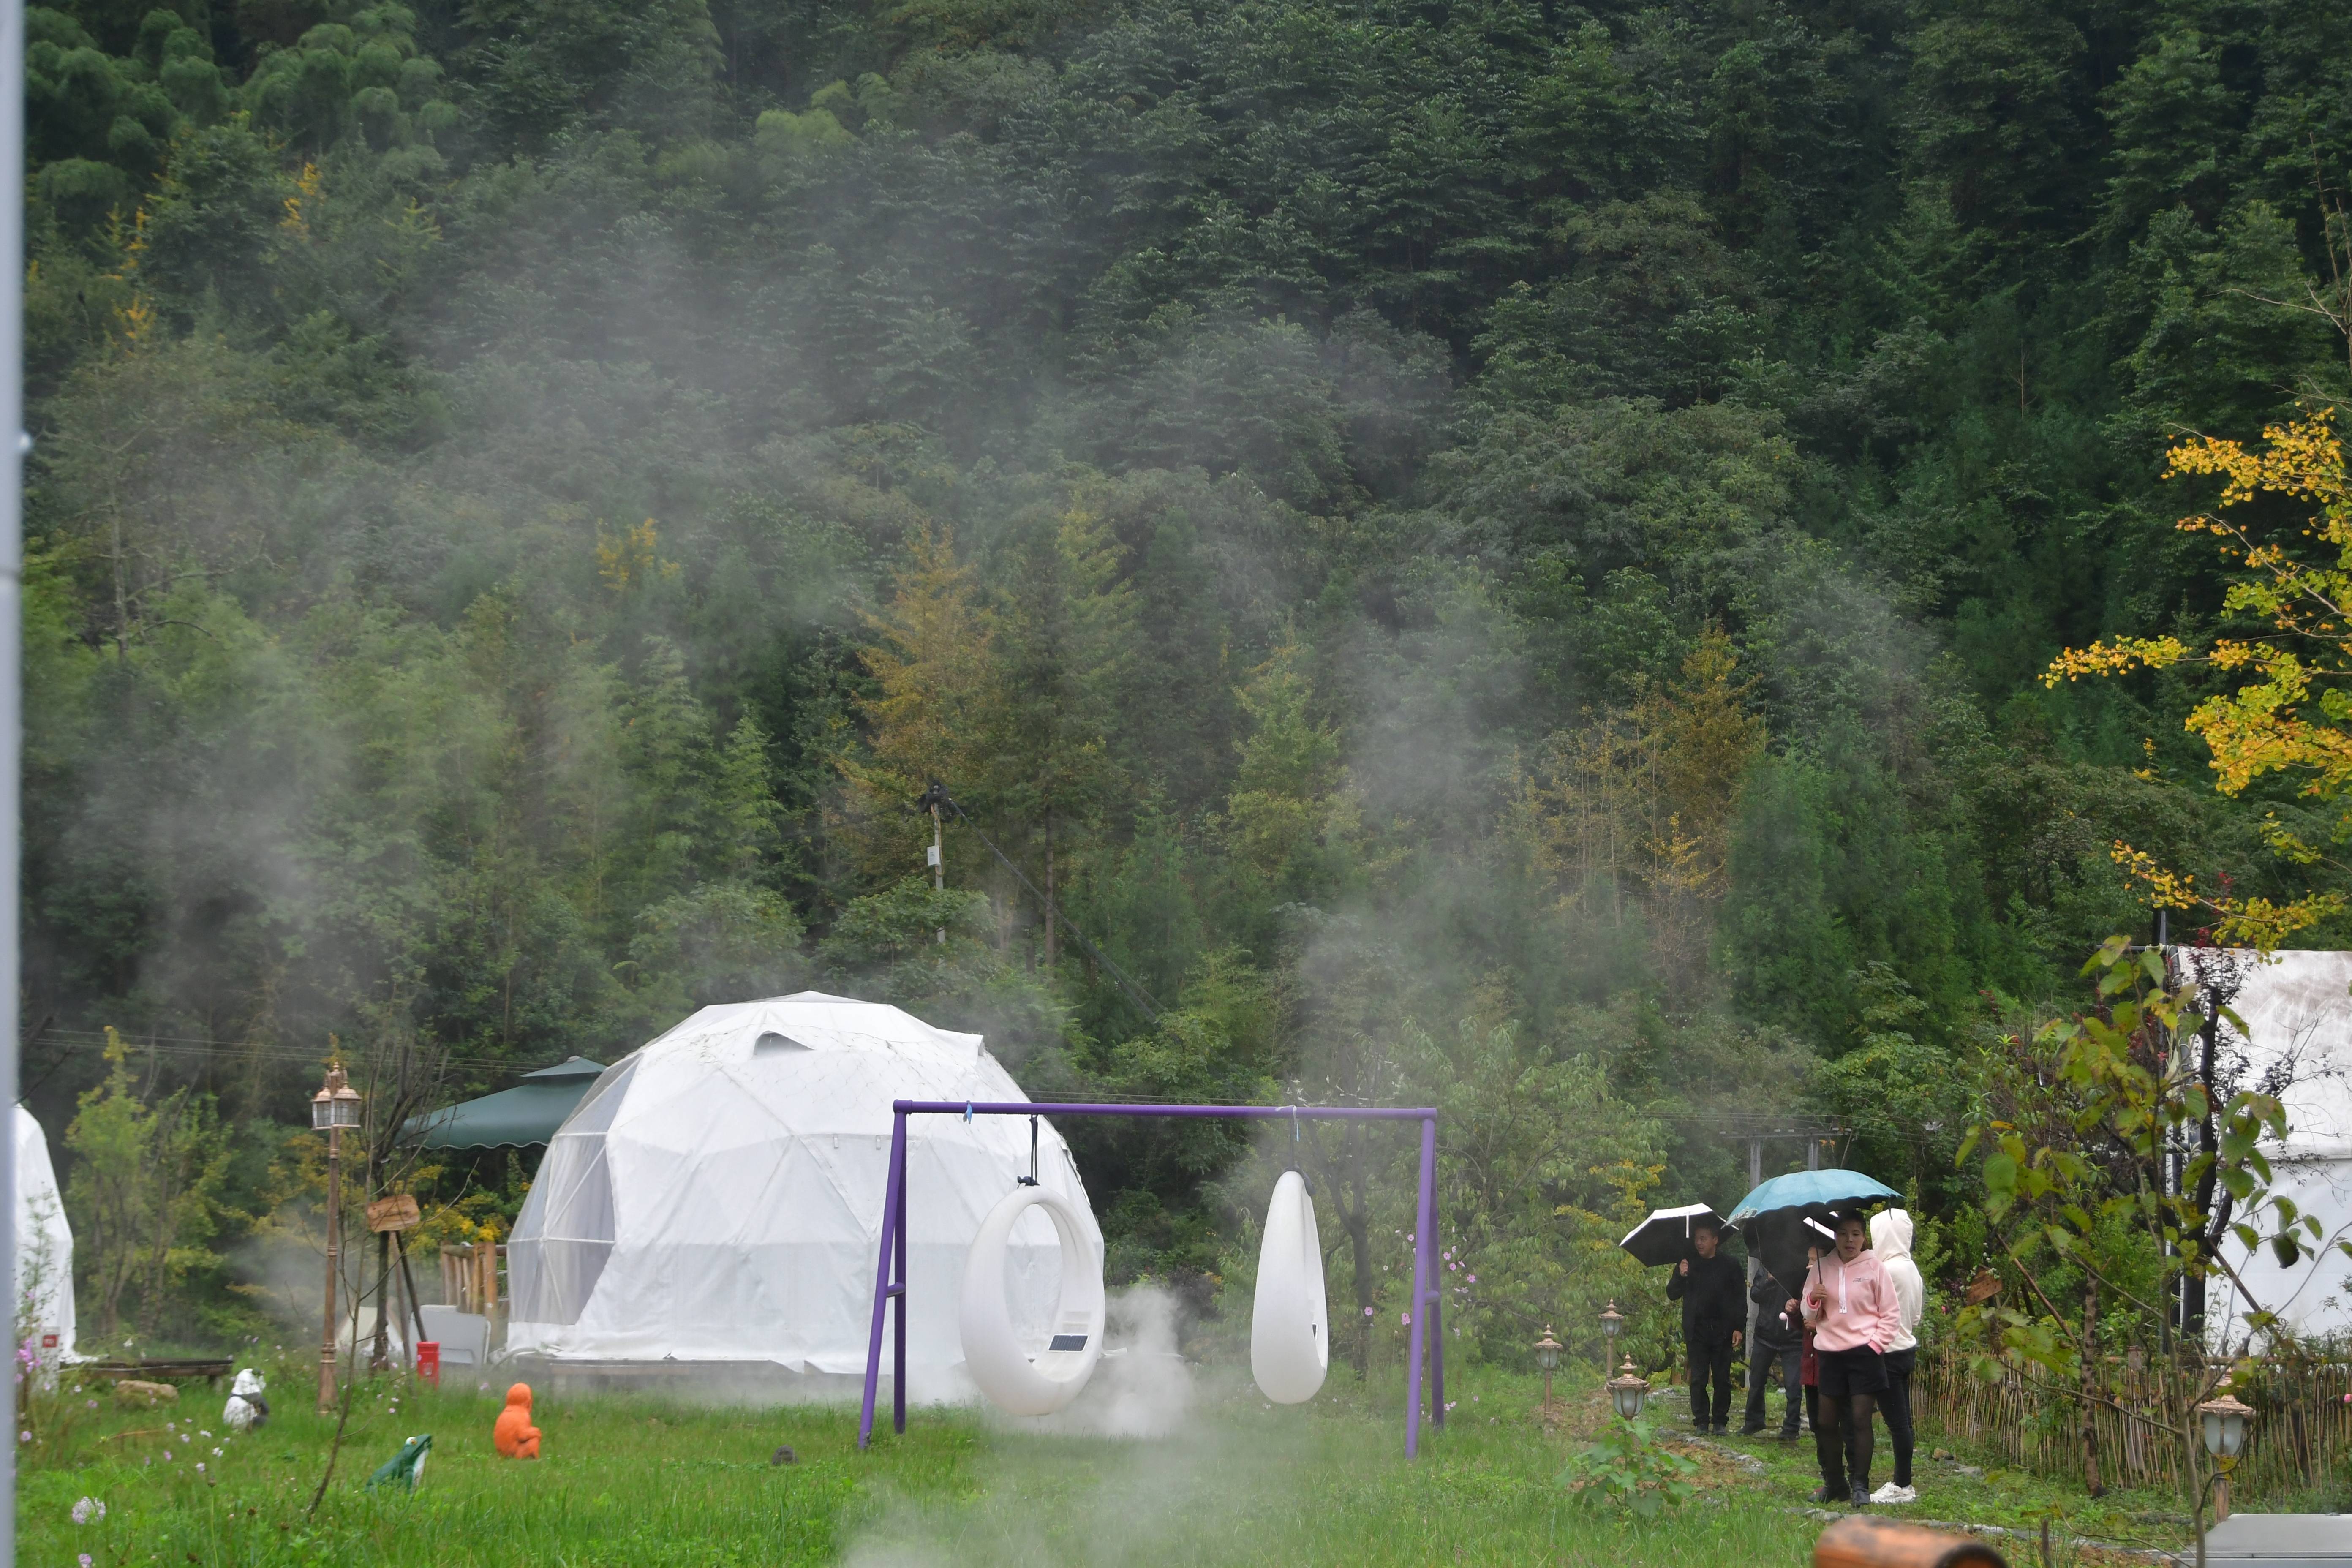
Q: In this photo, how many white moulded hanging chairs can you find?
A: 2